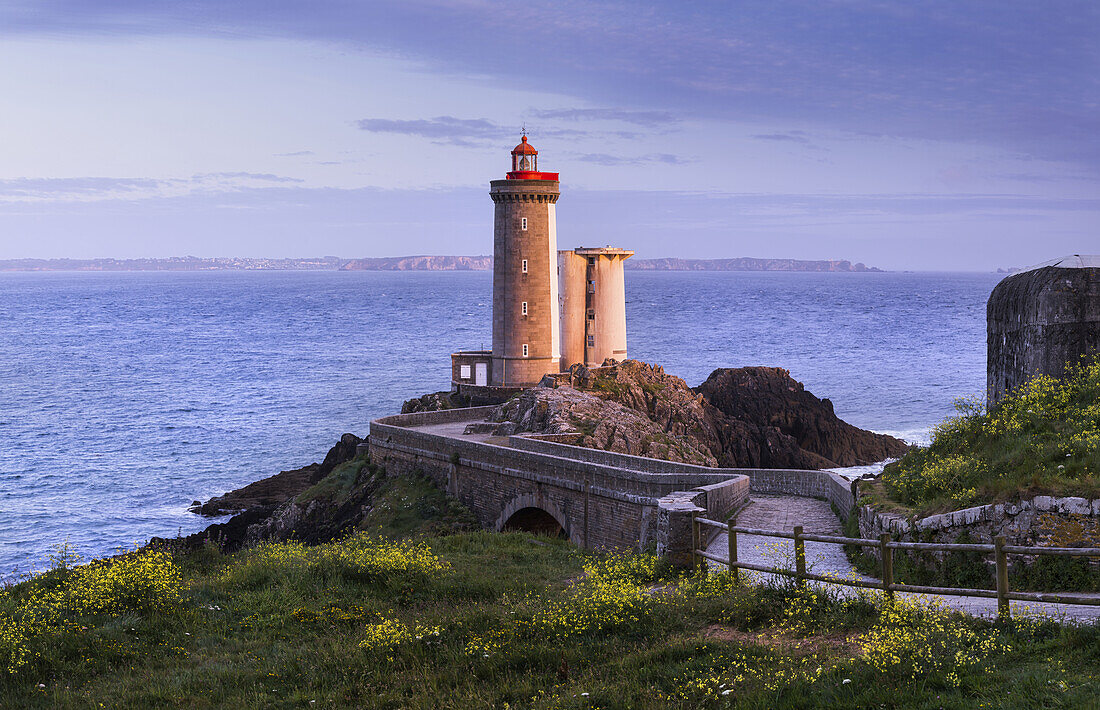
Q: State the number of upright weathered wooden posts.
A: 5